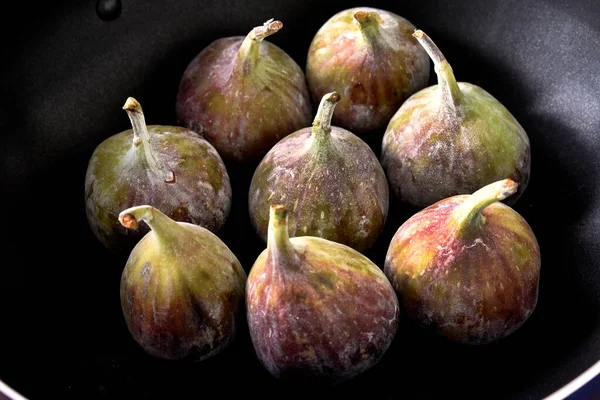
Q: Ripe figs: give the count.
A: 8